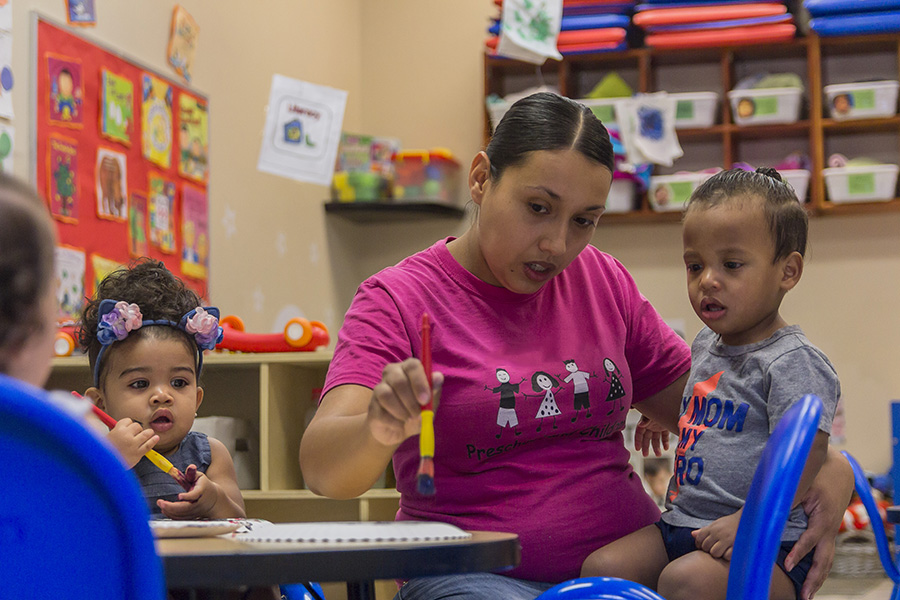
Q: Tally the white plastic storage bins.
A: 9